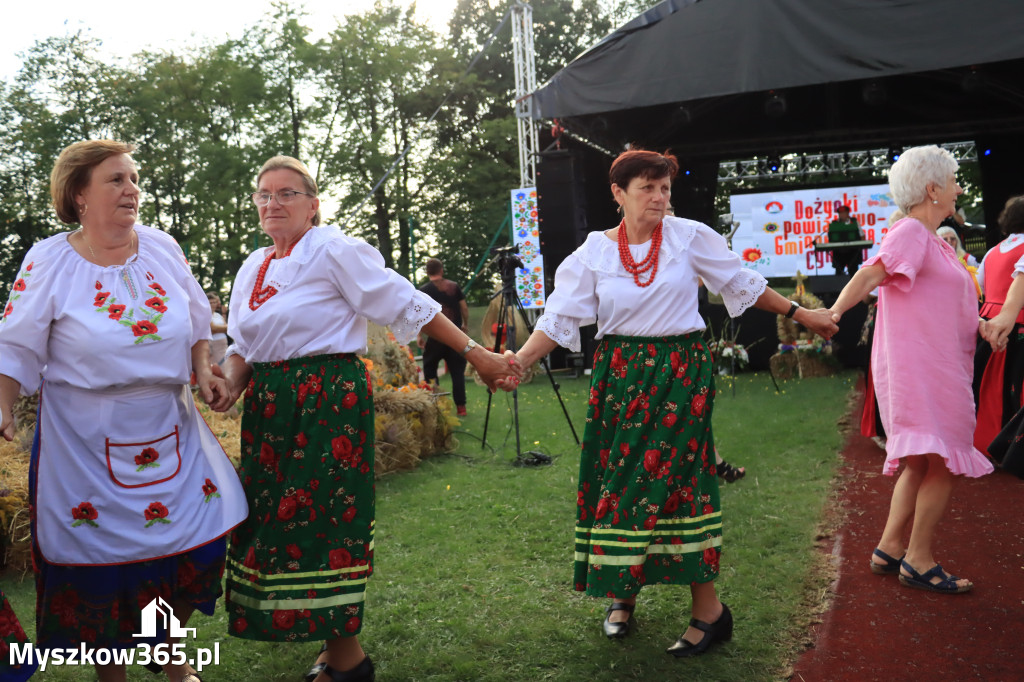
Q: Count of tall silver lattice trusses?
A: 1